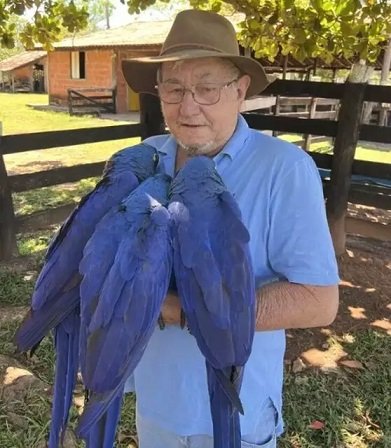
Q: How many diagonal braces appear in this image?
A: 1